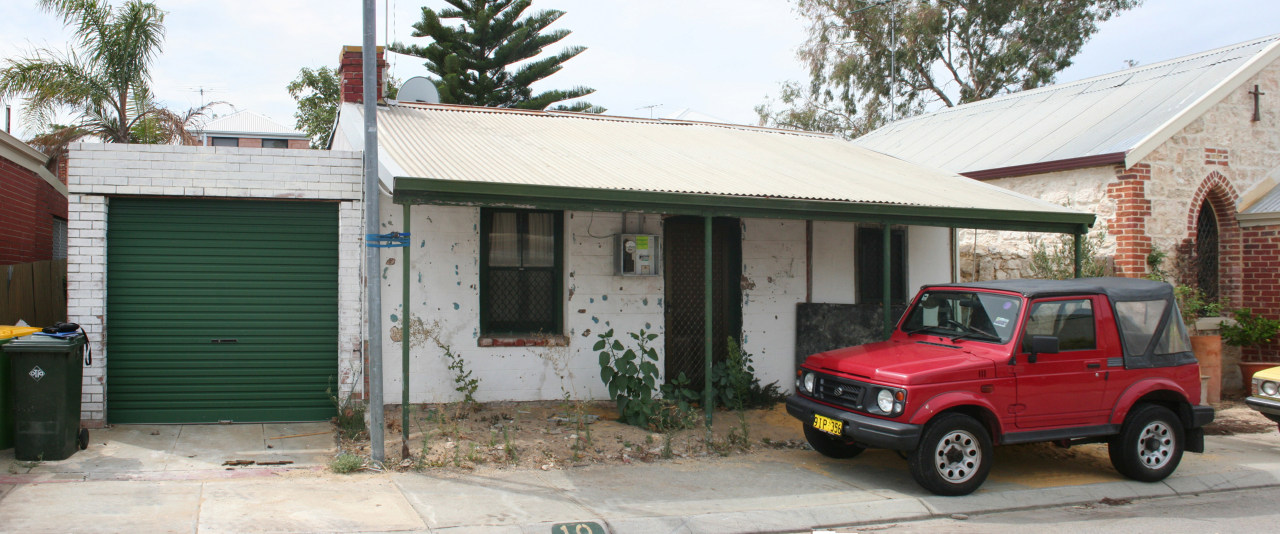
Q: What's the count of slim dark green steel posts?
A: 4